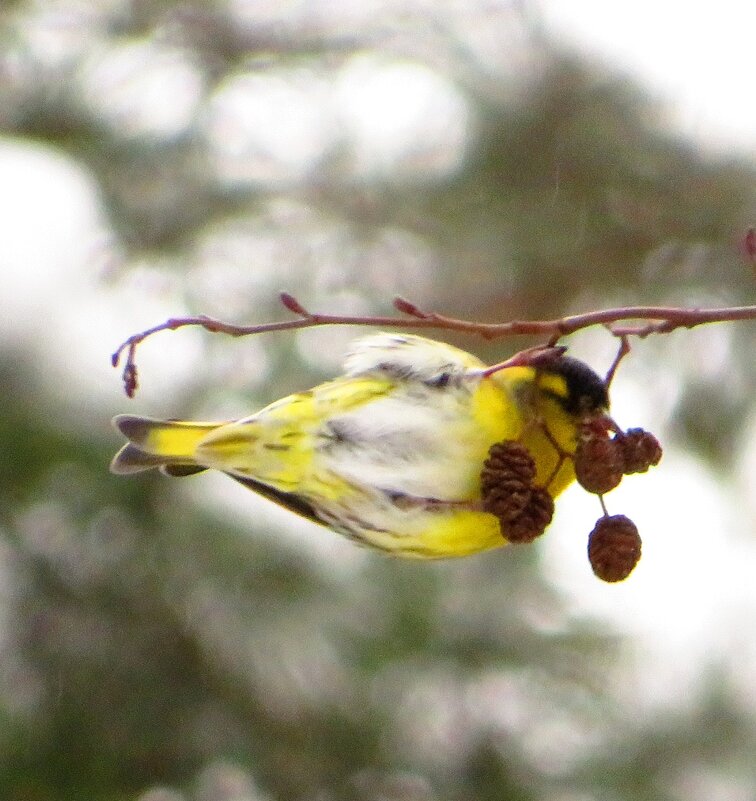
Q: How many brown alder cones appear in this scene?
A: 5